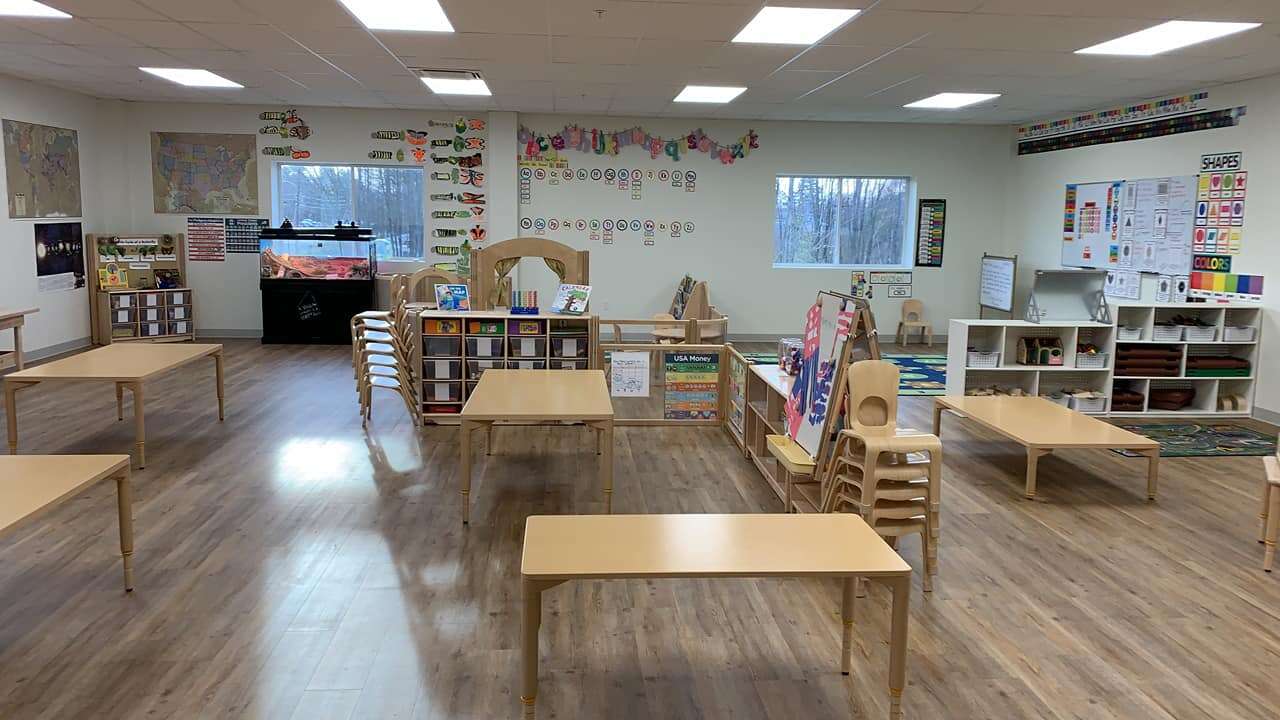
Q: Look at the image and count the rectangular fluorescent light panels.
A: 8